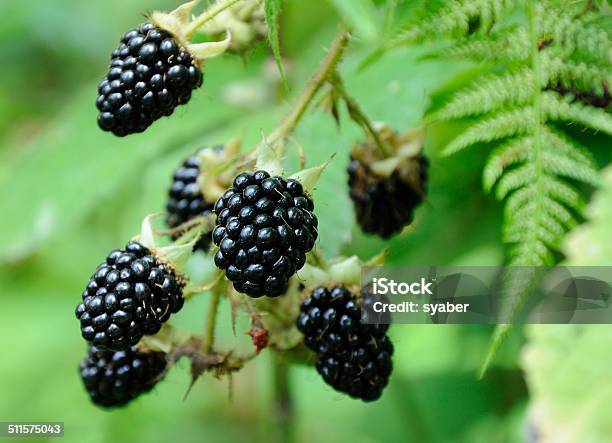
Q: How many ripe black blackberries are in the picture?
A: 7